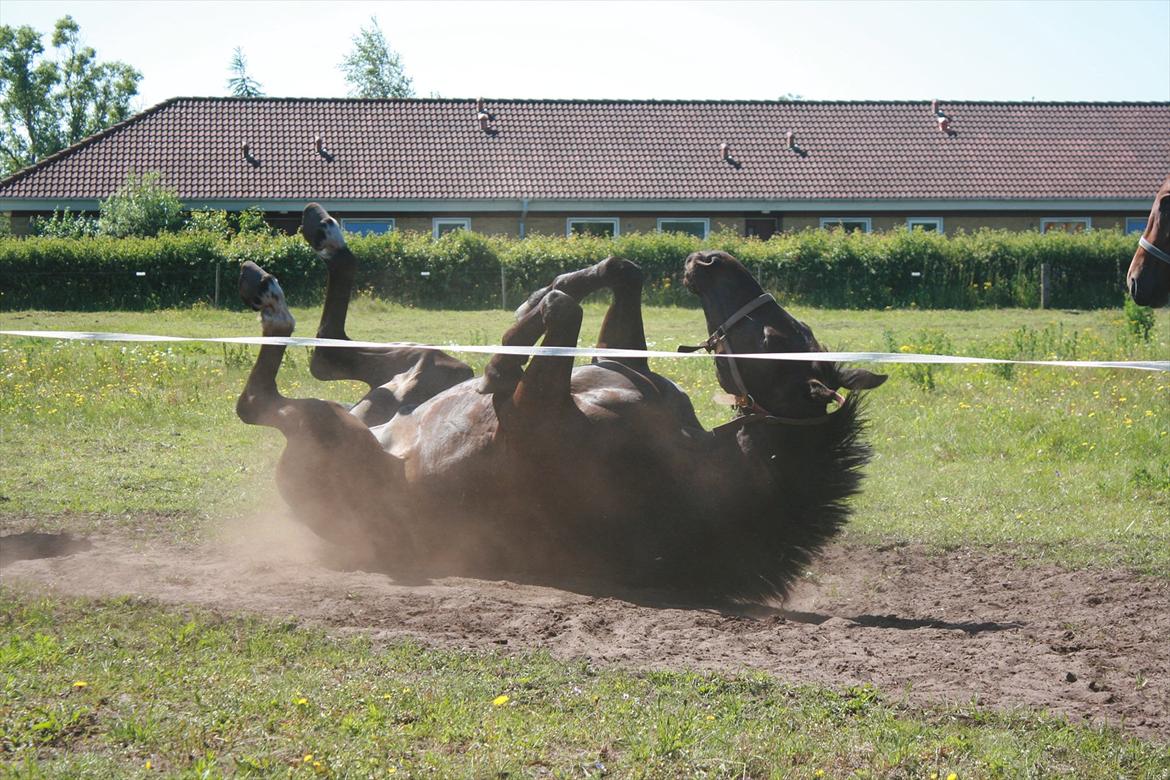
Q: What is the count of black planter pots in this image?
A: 0